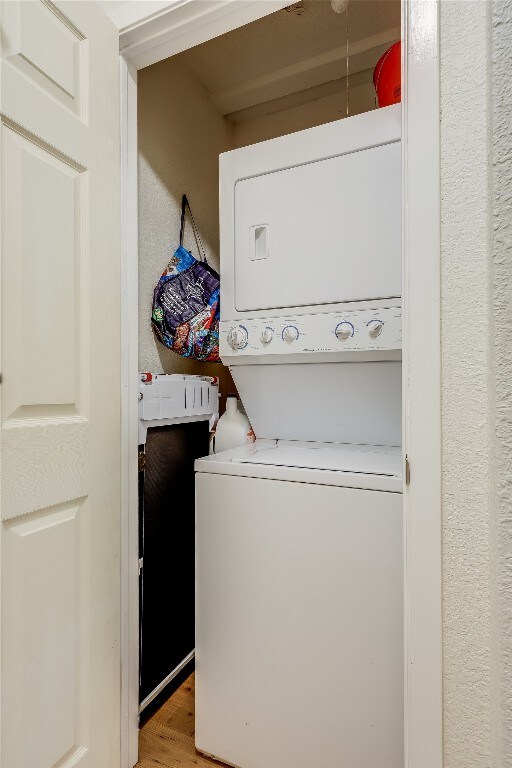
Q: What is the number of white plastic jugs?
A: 1